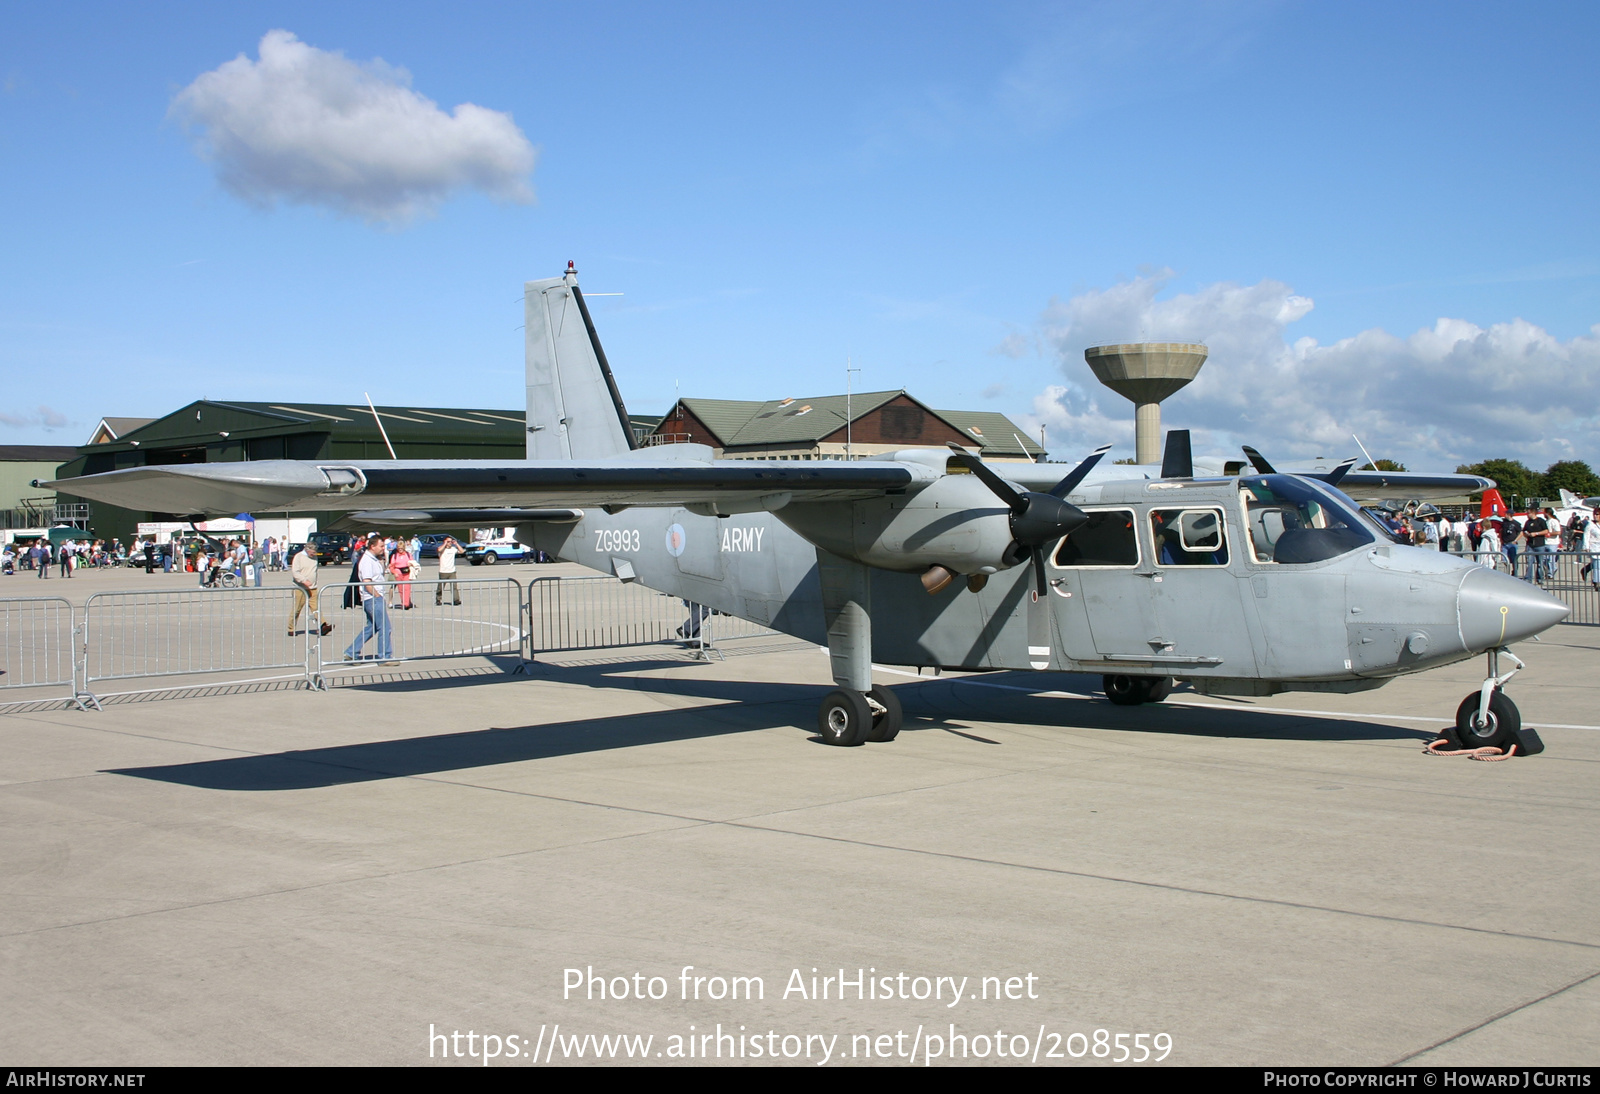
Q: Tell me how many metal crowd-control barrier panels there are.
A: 7